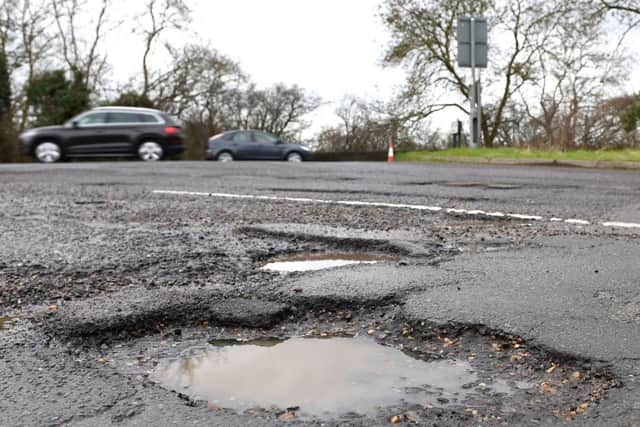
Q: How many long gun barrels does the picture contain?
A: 0